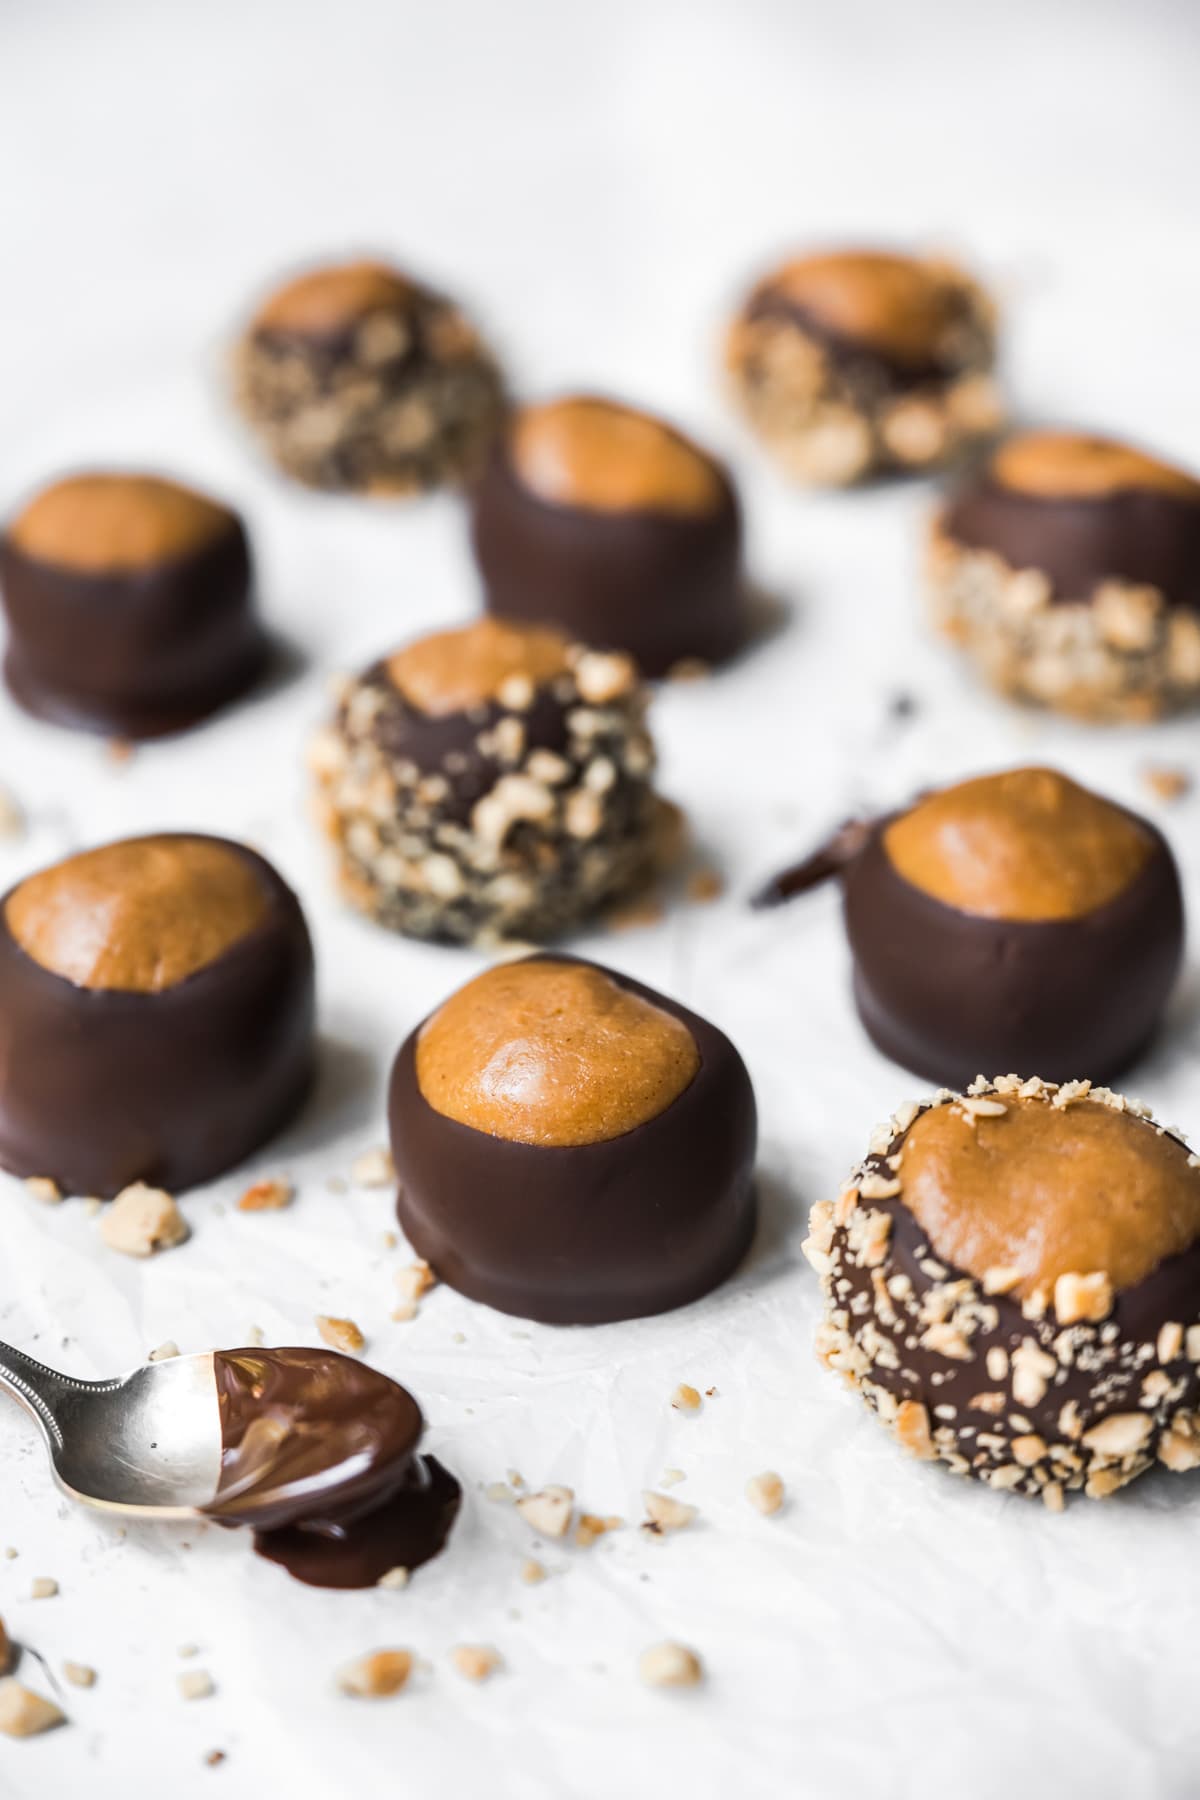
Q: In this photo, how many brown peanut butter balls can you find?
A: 10